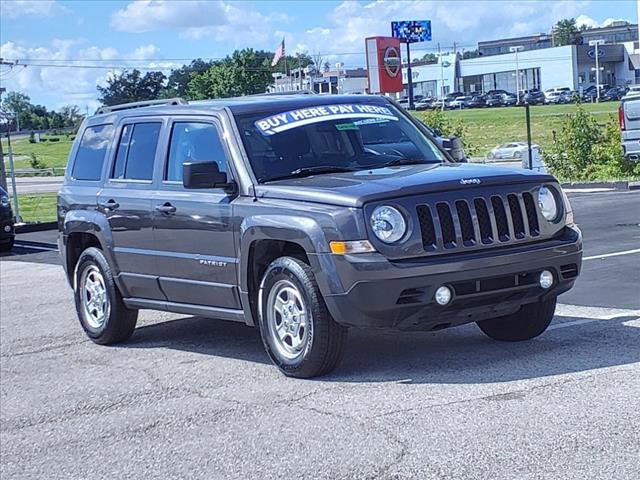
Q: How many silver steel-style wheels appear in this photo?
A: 2